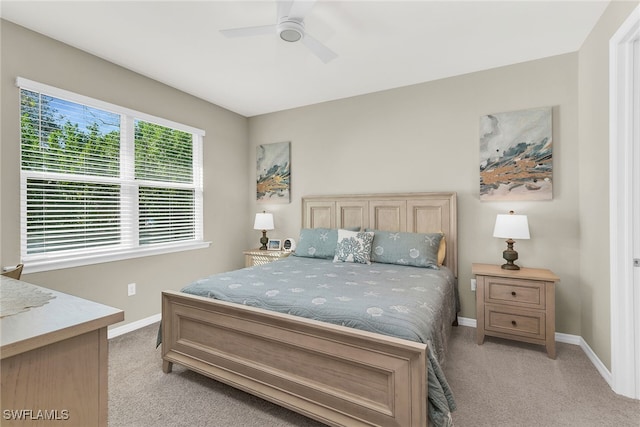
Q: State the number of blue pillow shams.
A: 2